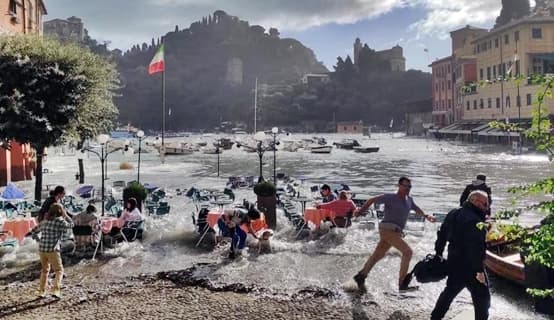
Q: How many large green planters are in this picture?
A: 2